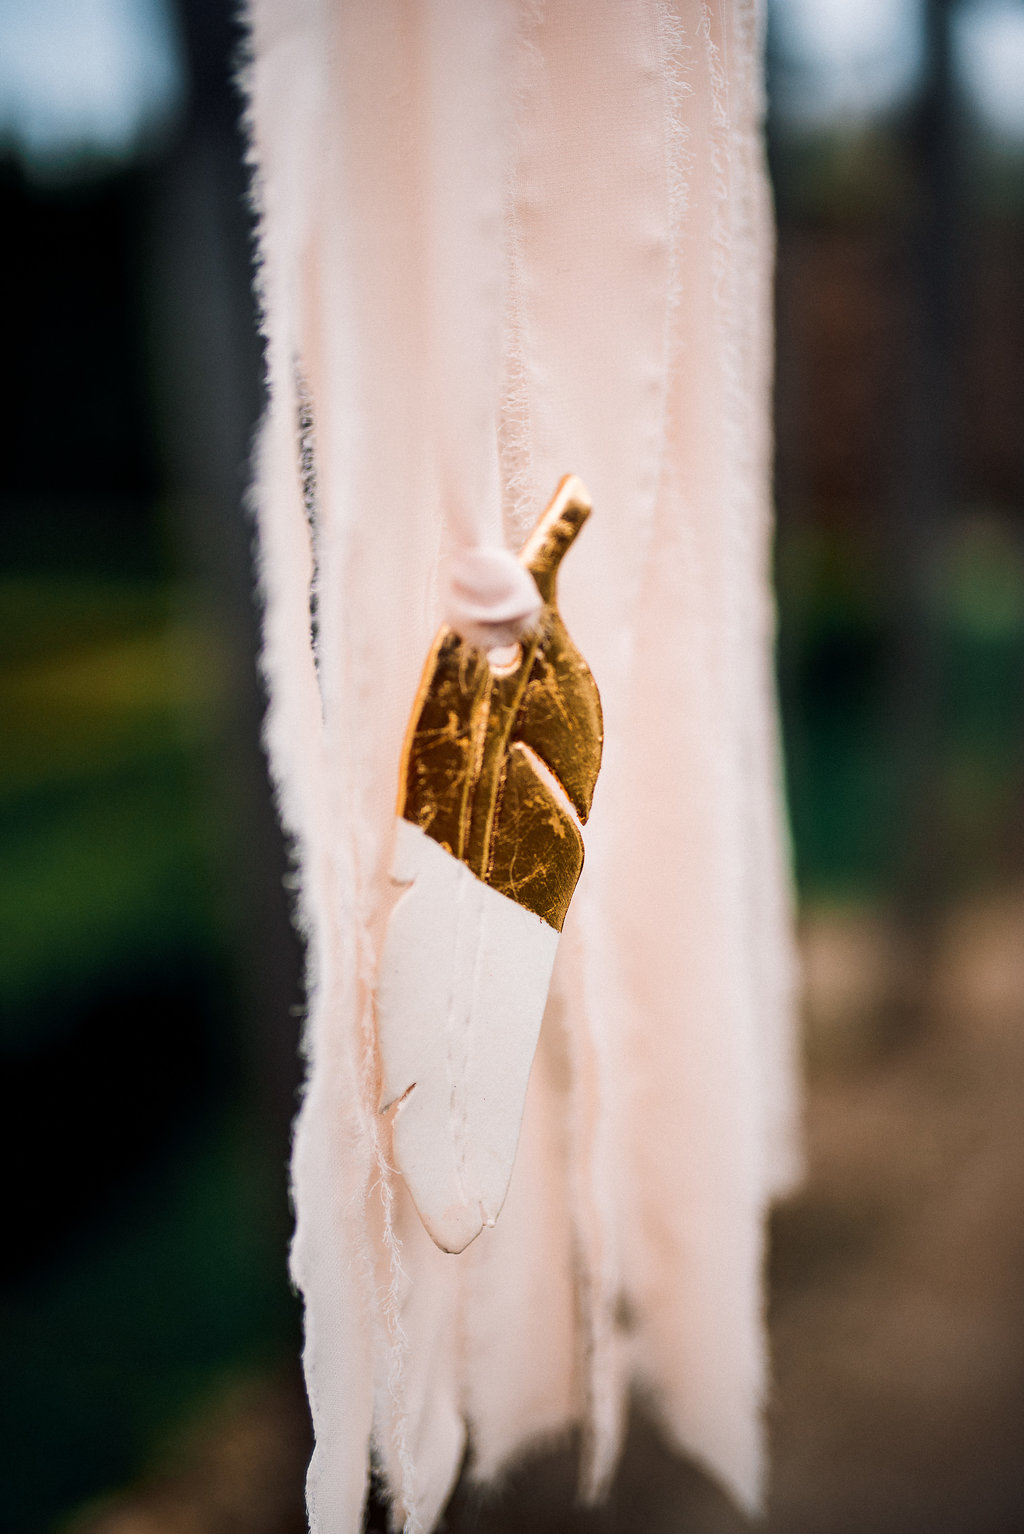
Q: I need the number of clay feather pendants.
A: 1